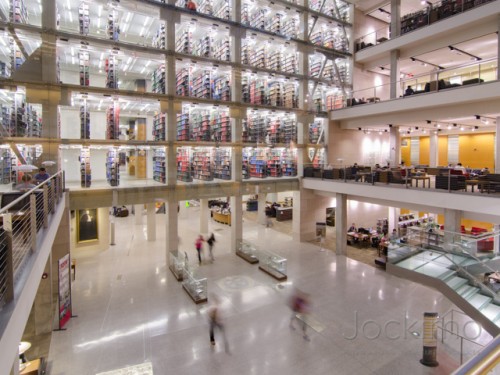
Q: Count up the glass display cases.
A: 4